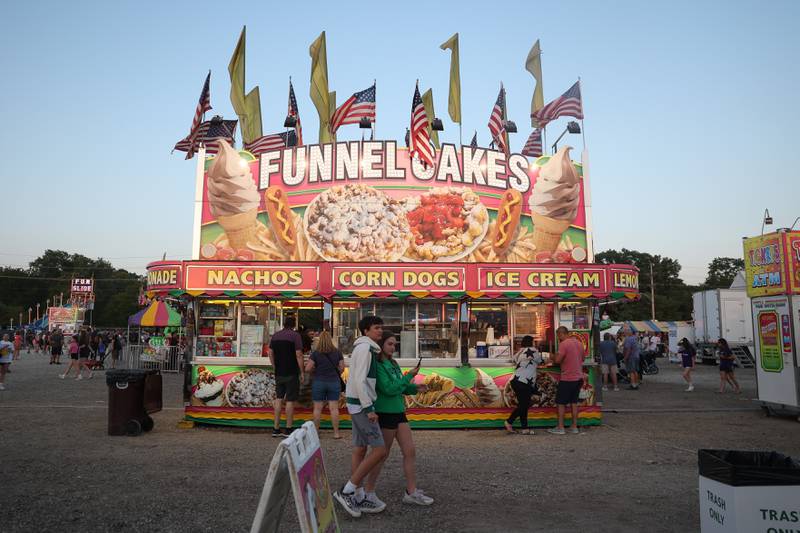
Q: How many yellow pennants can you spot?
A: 7